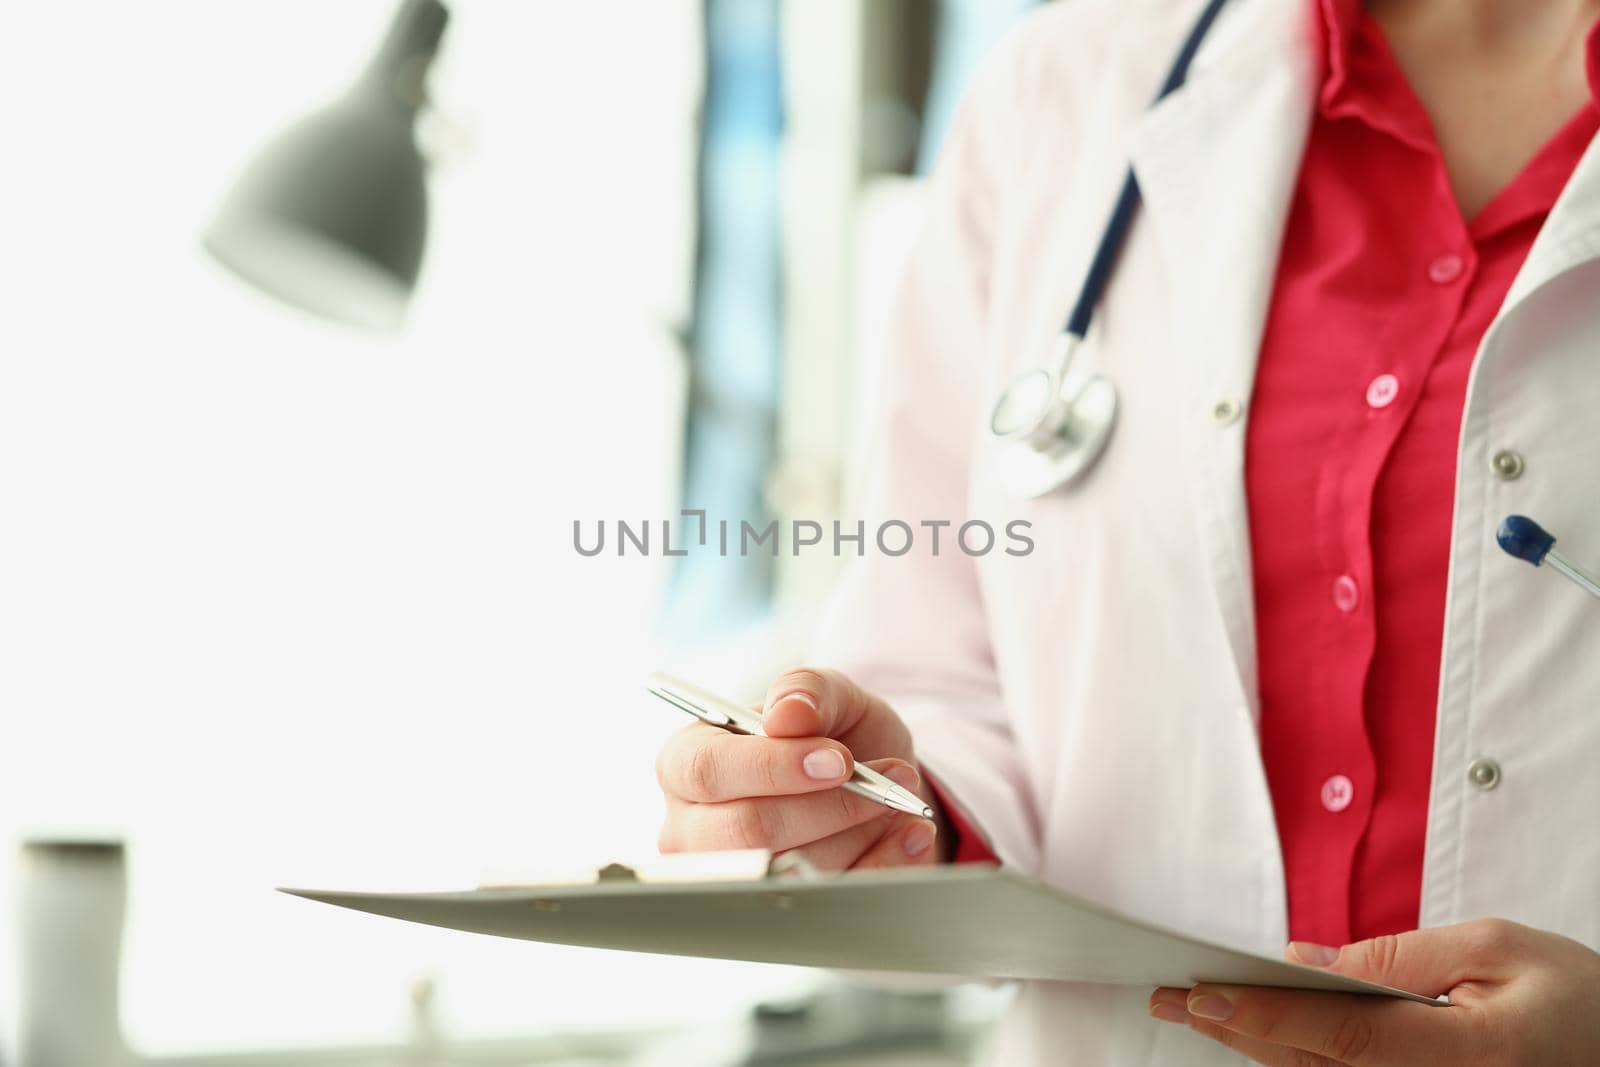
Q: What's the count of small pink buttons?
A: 4